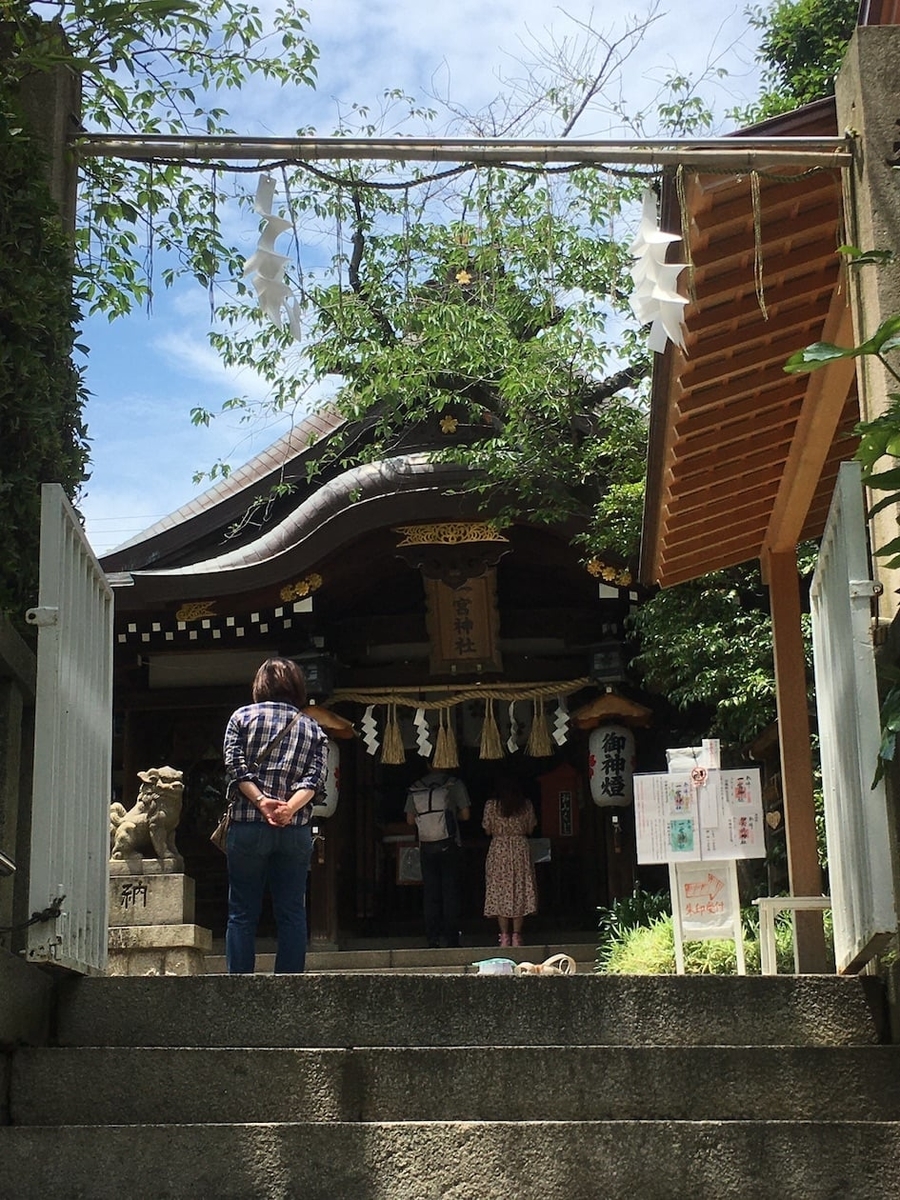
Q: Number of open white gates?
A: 2